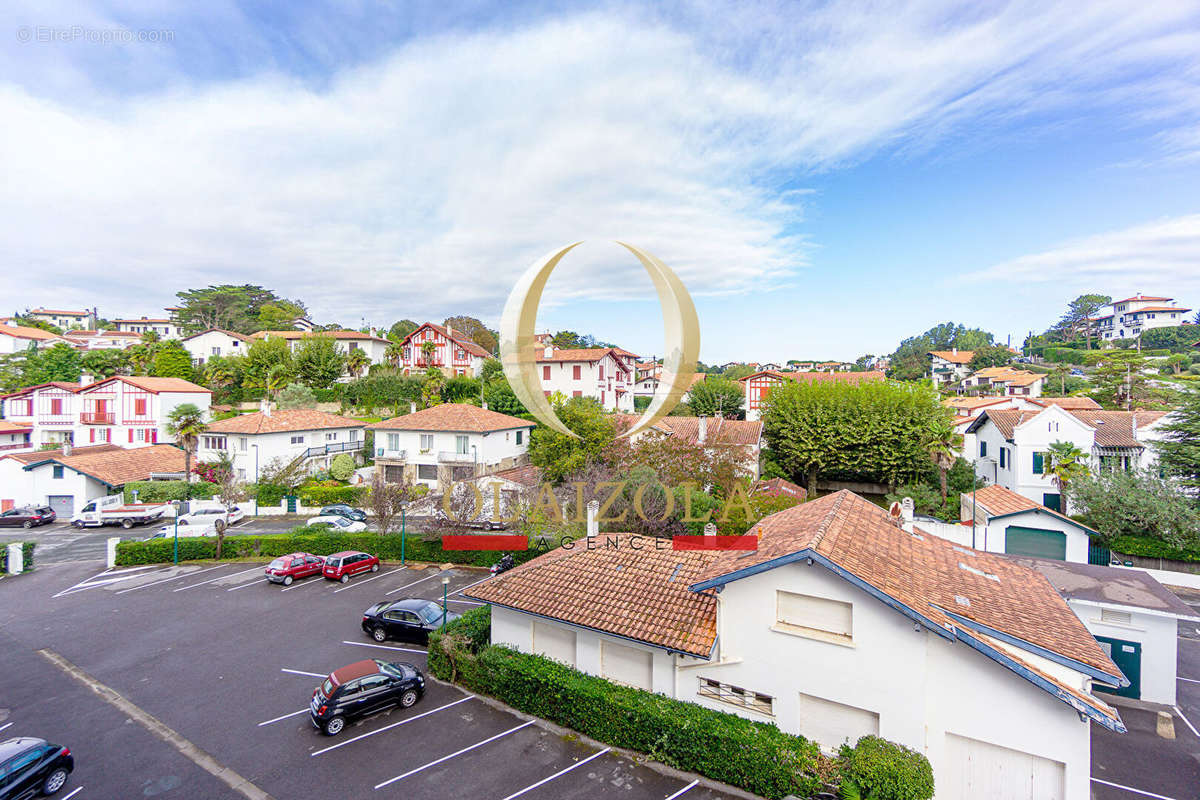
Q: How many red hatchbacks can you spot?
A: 2